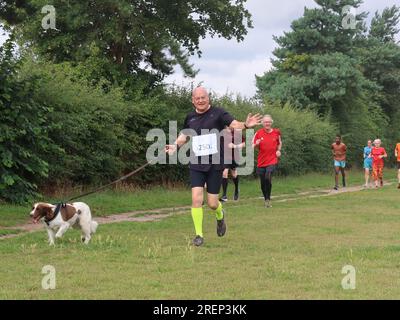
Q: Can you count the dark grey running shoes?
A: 2